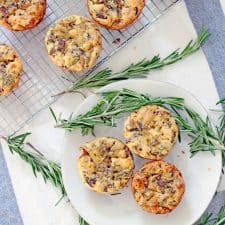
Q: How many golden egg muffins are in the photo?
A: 7